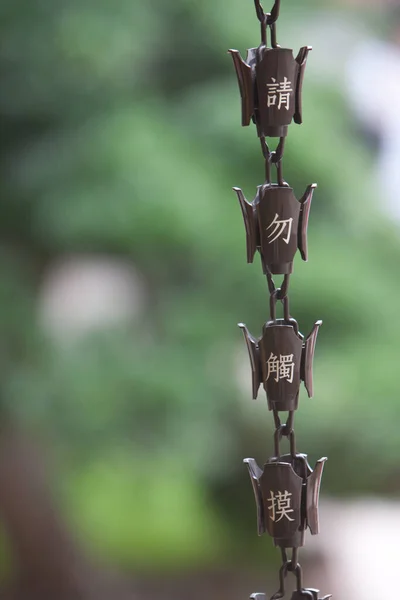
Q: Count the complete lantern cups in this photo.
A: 4